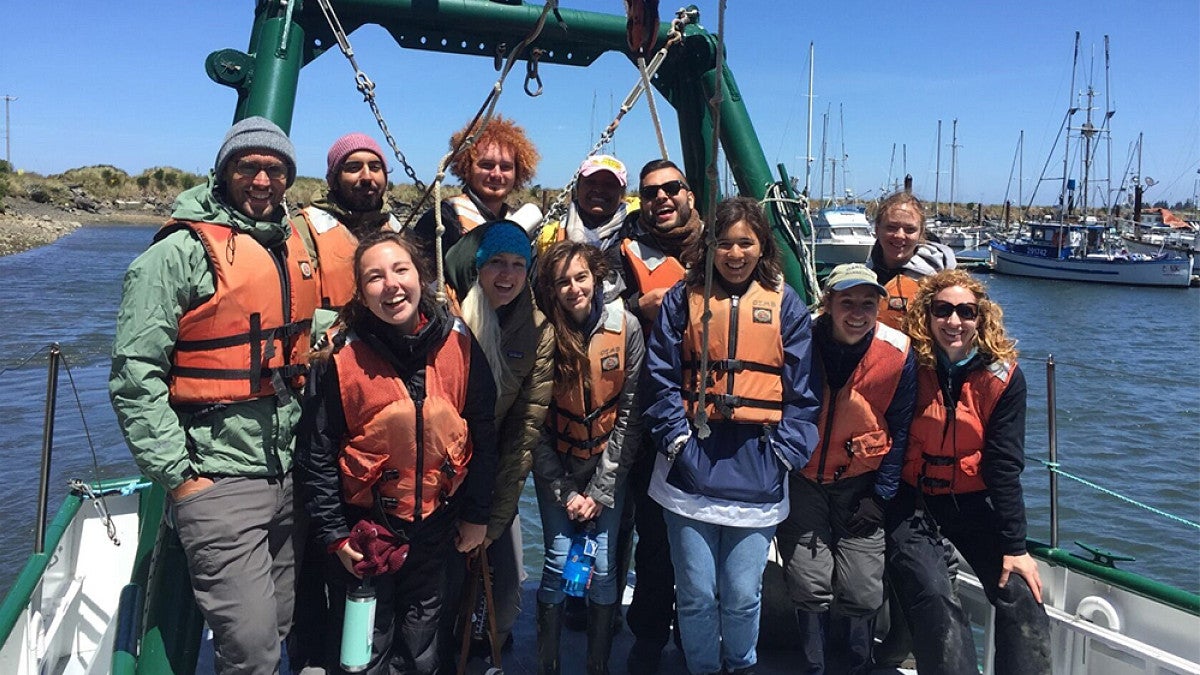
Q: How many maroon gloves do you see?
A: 2